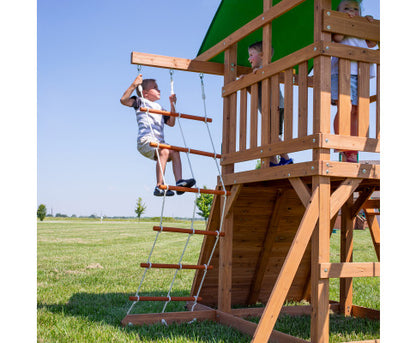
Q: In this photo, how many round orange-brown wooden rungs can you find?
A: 6